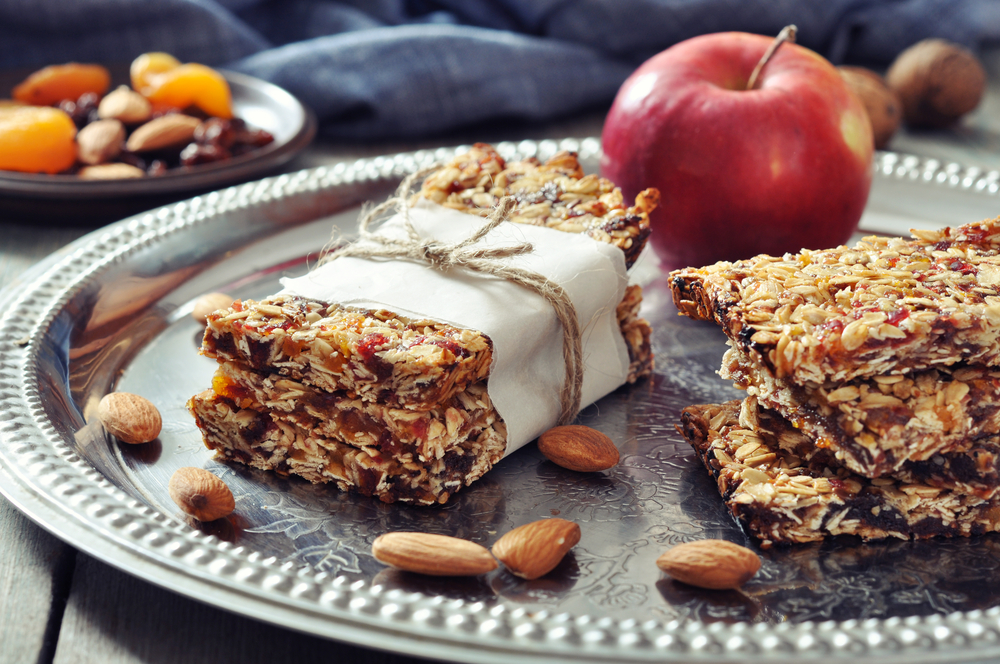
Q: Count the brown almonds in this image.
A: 11